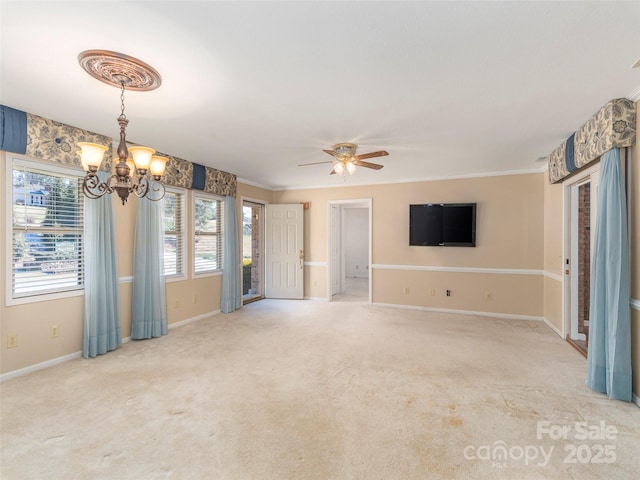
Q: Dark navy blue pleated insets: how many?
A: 3